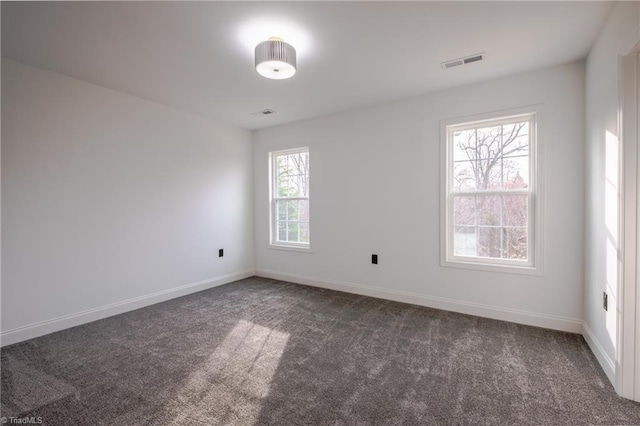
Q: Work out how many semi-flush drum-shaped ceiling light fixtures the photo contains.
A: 1